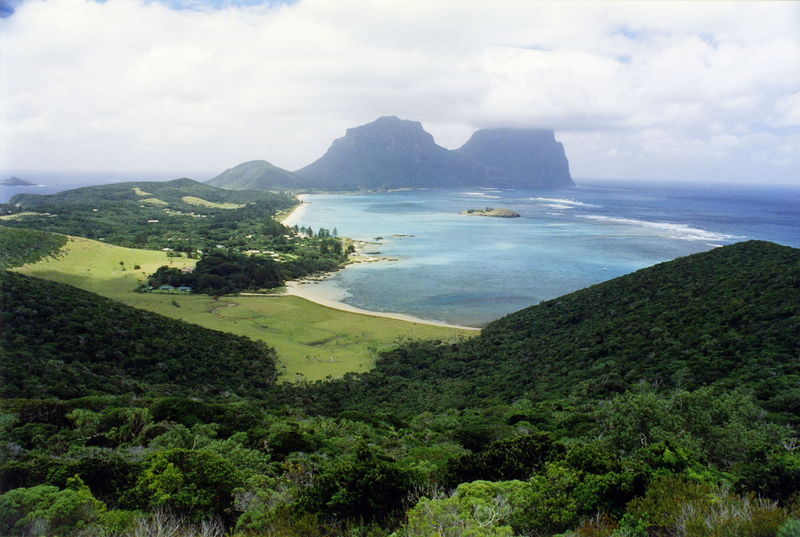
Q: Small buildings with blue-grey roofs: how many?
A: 2